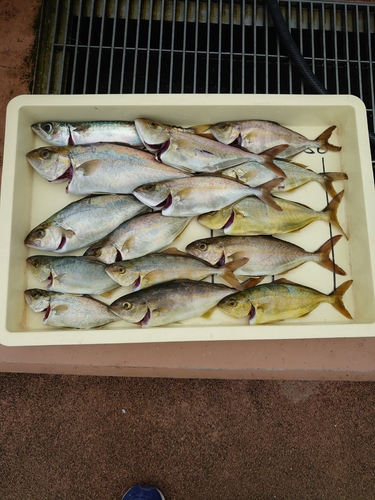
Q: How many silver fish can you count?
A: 13